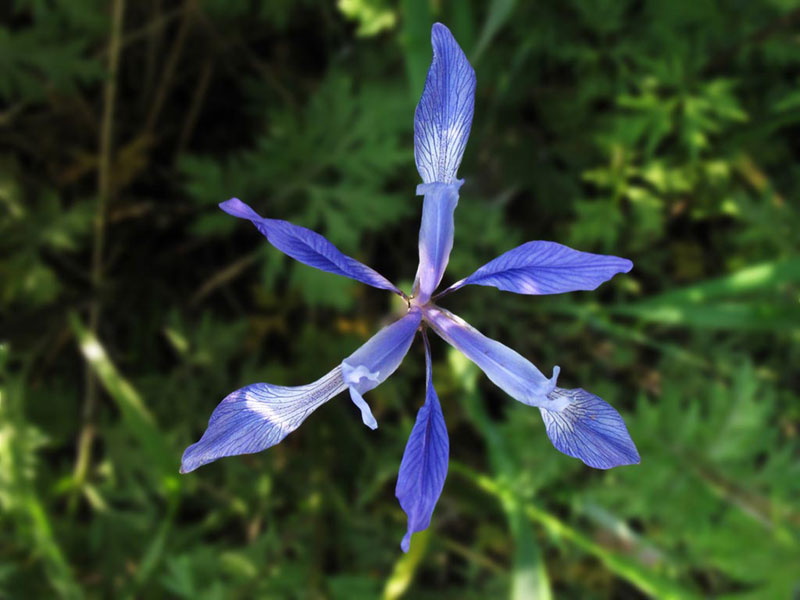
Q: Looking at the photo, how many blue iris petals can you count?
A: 6